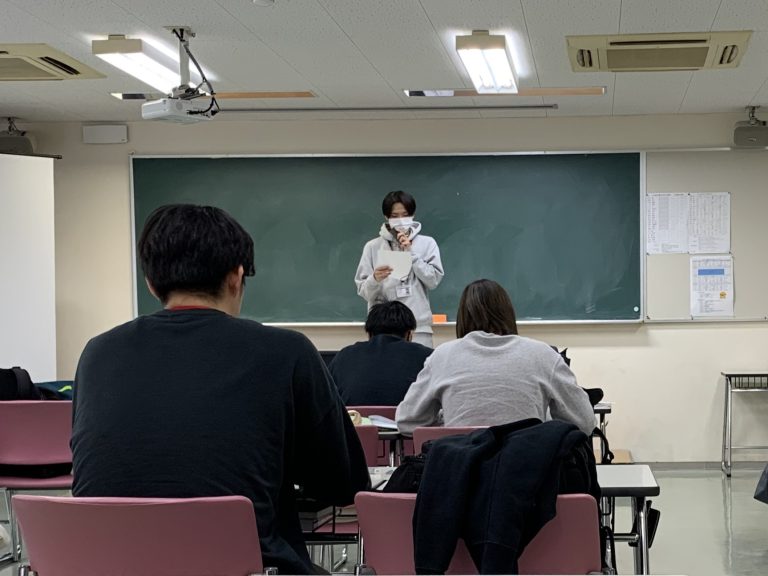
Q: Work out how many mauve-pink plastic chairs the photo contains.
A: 6